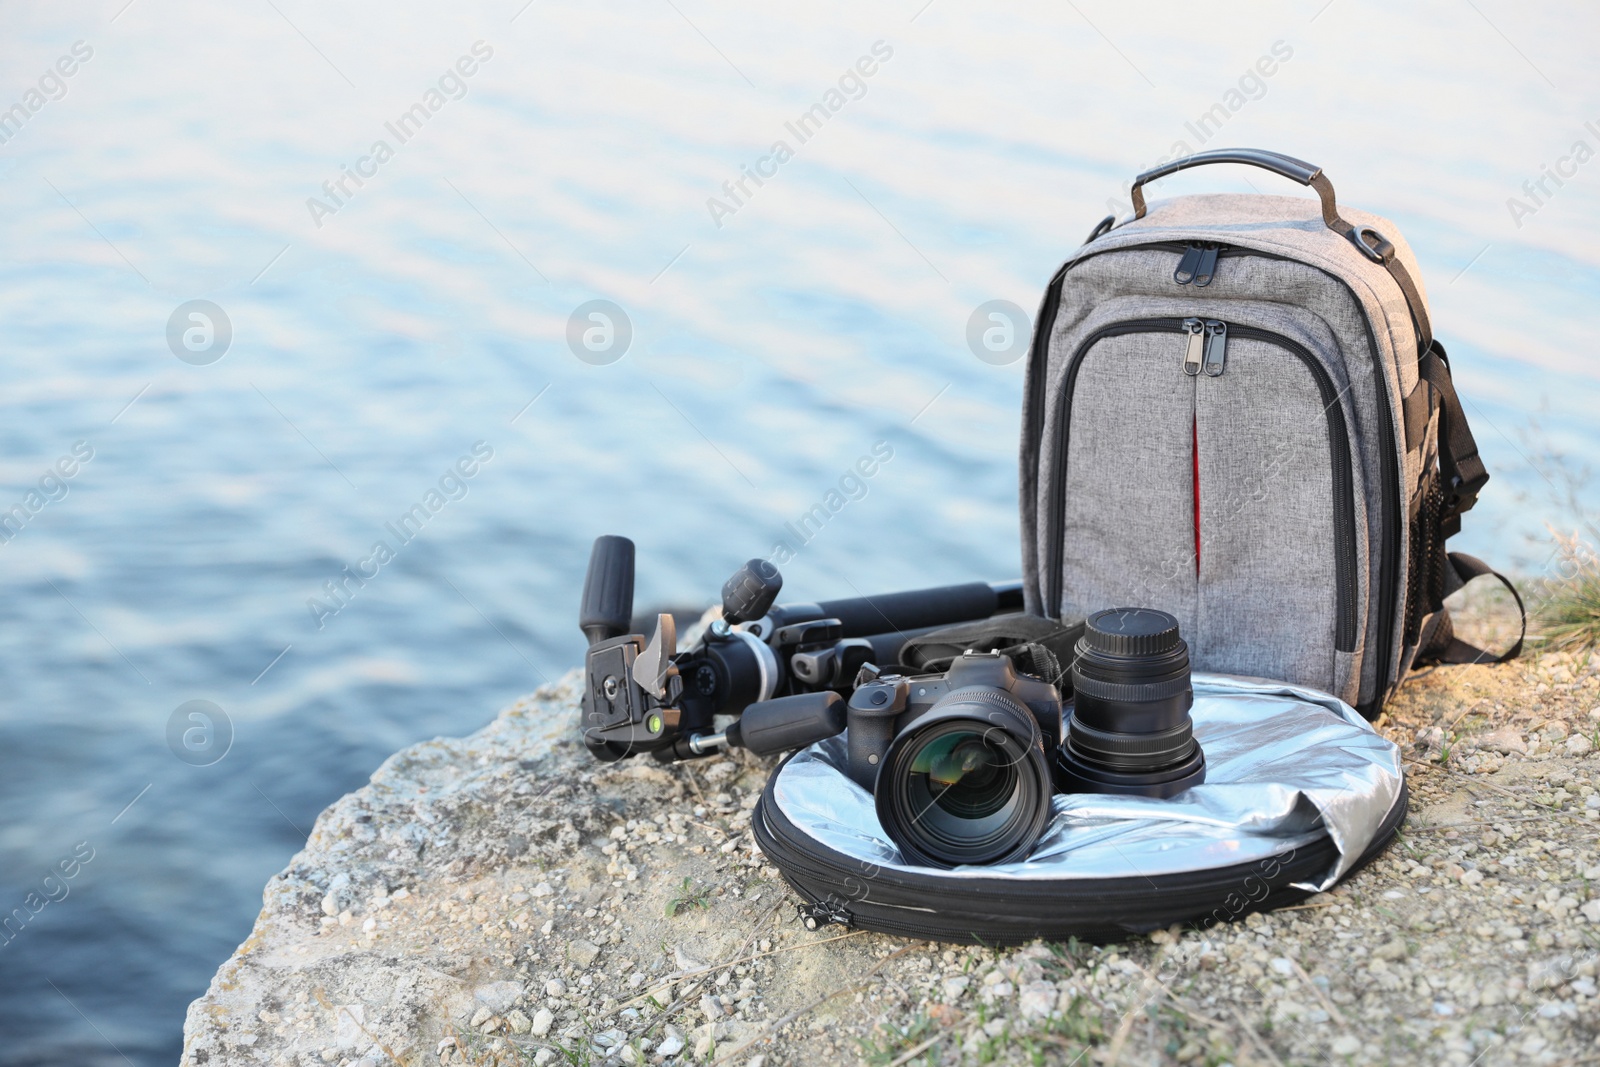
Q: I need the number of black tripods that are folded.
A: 1